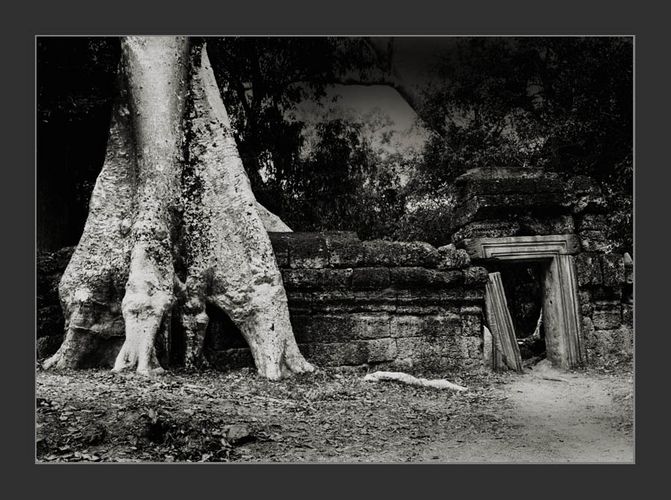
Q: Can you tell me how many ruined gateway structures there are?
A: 1